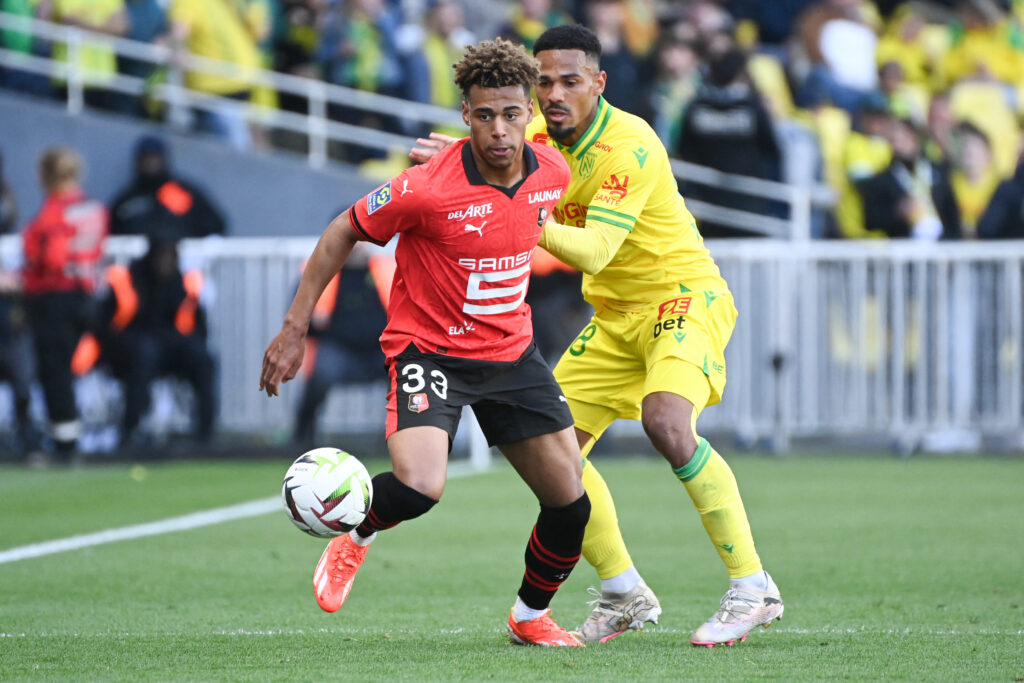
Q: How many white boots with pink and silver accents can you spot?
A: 2